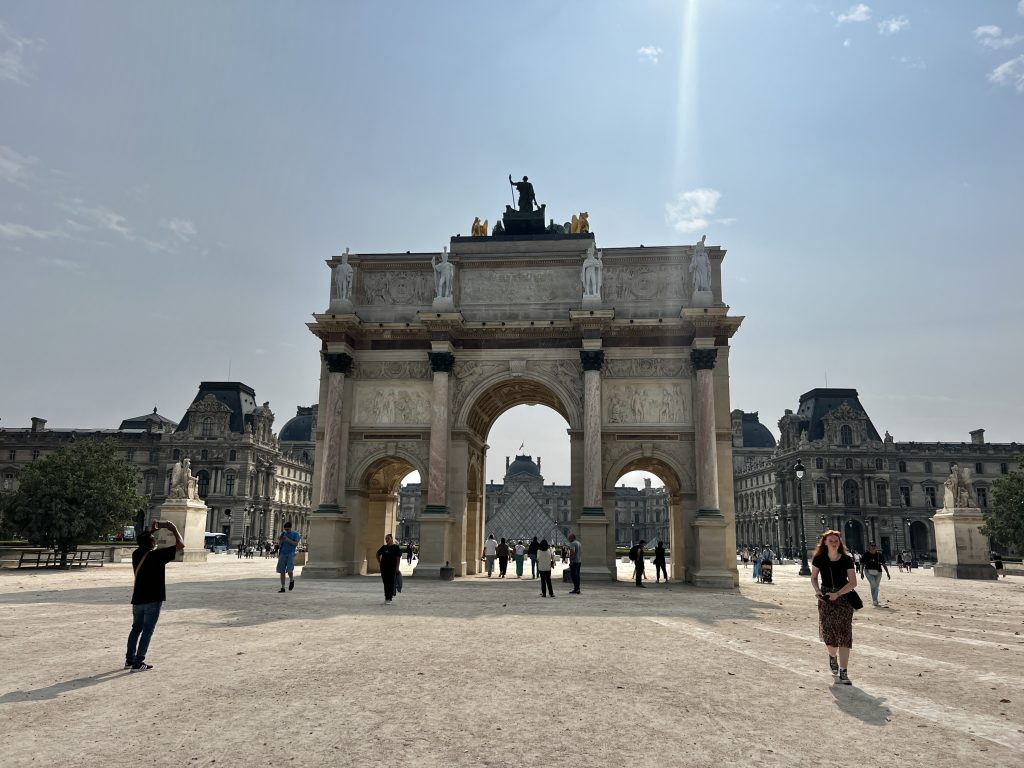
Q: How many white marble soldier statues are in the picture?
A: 4